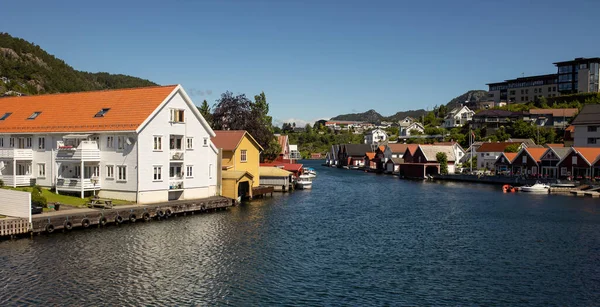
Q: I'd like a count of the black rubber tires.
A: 10